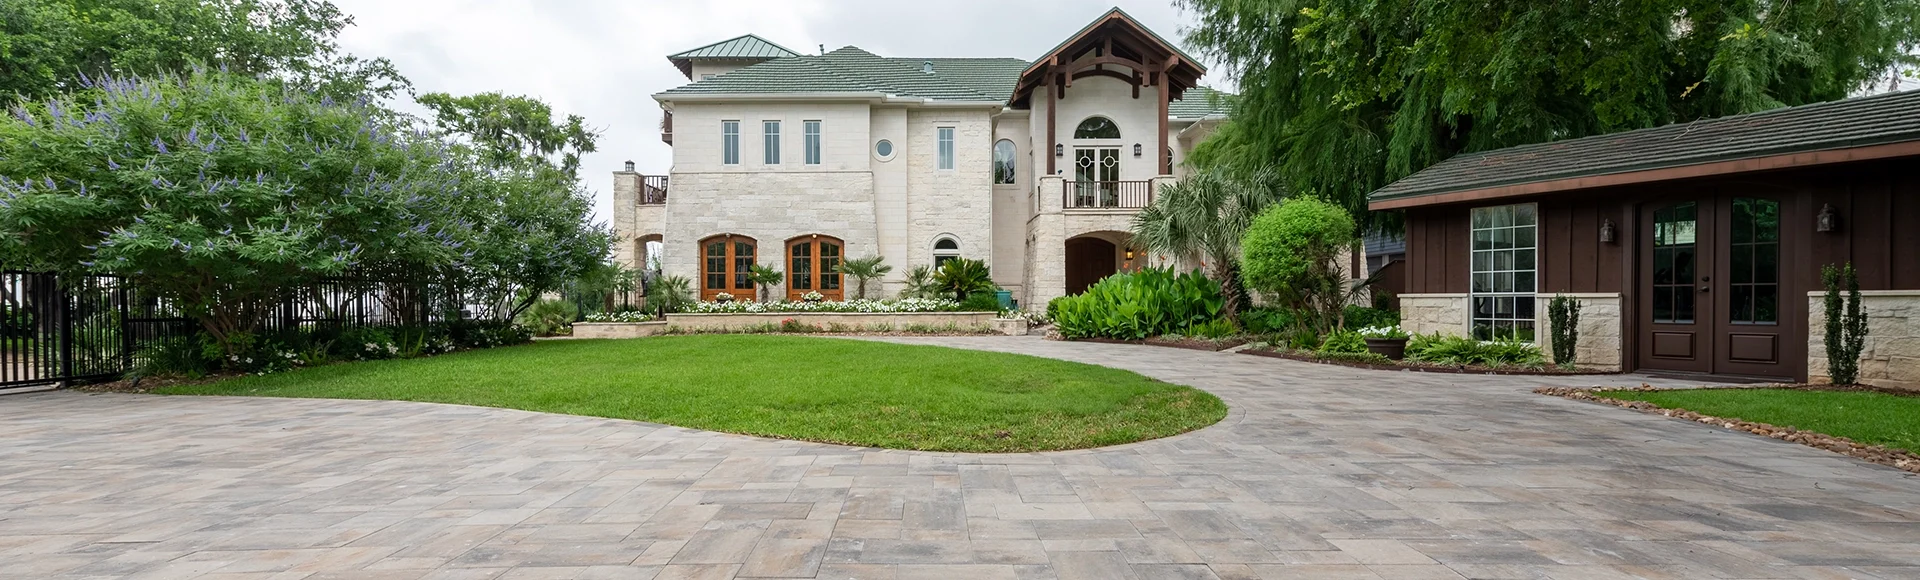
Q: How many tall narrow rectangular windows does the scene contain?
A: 4